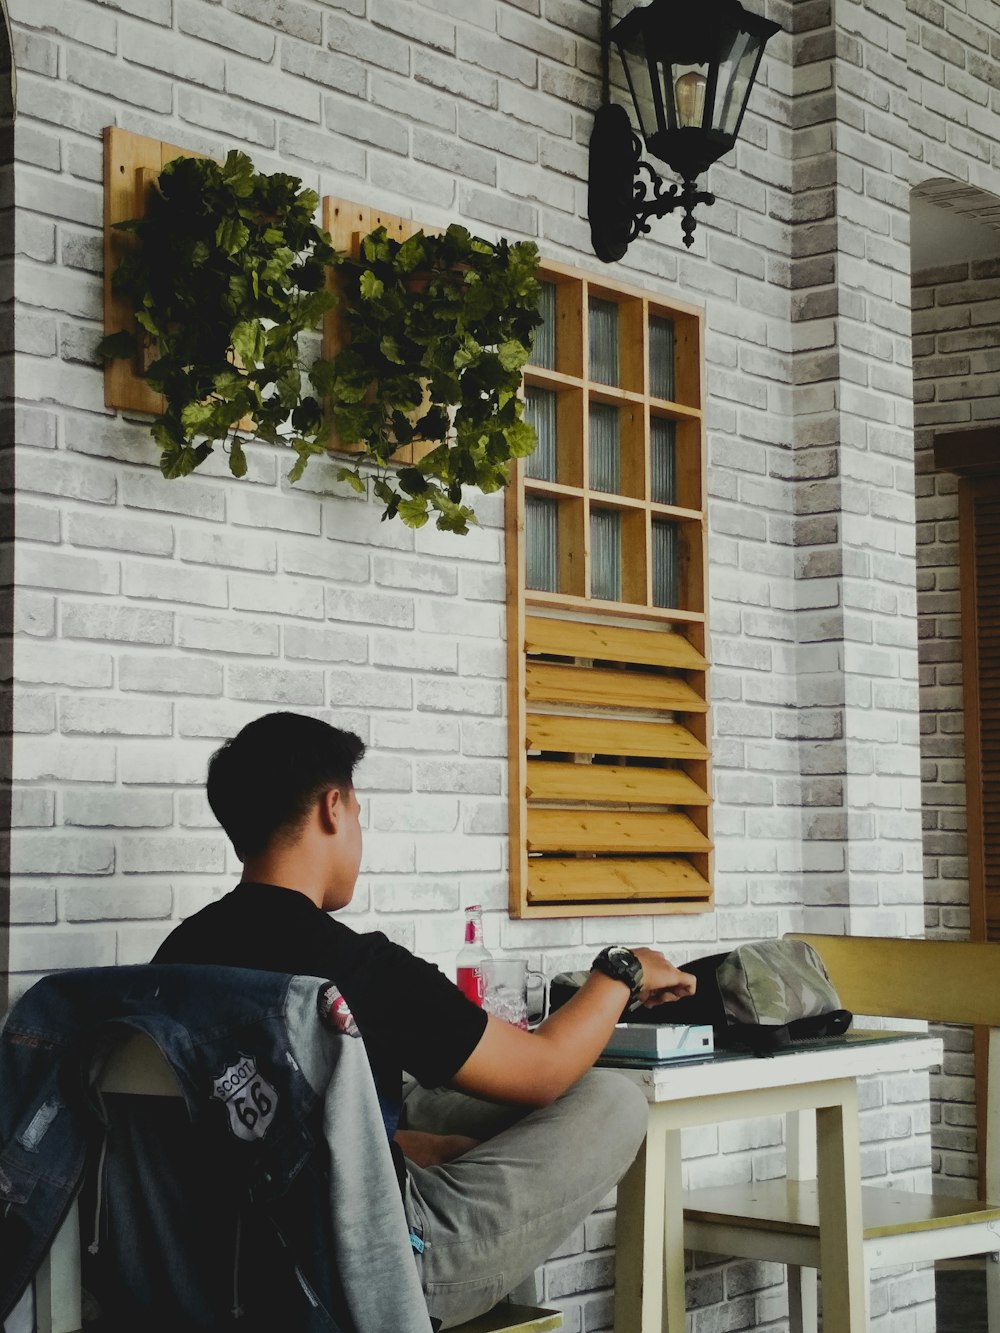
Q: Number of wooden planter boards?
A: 2